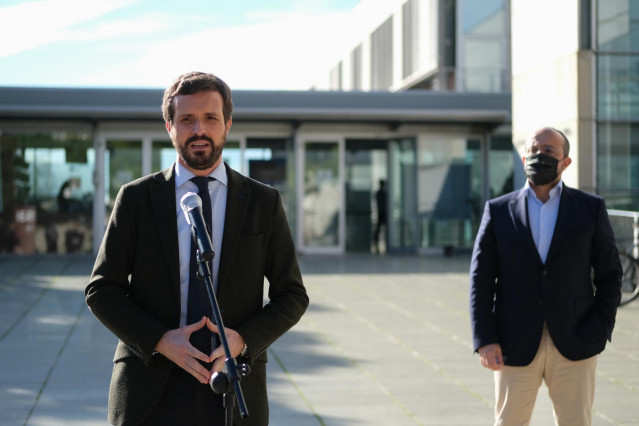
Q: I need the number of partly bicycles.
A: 1